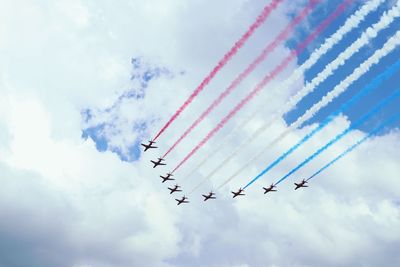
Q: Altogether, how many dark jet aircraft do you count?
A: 9